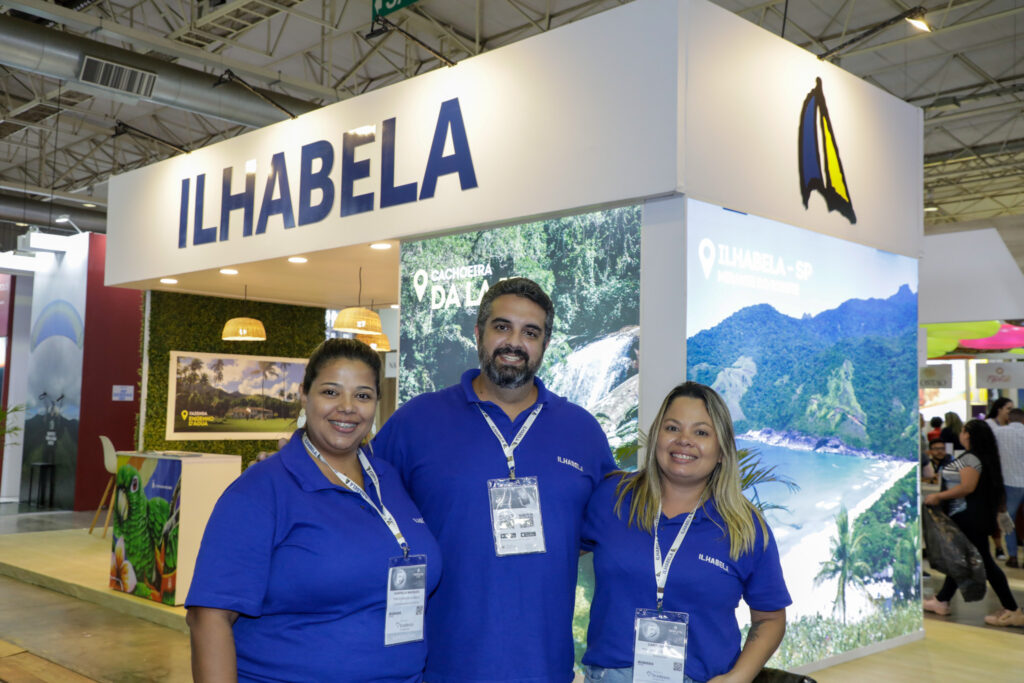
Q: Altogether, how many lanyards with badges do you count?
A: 3